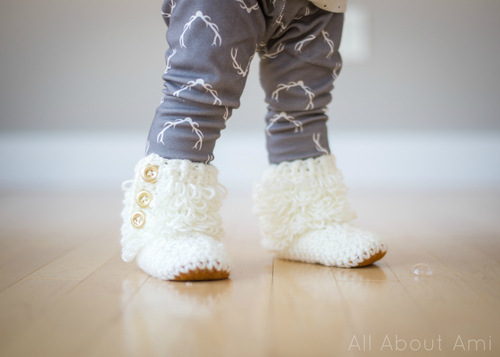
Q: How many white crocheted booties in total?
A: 2